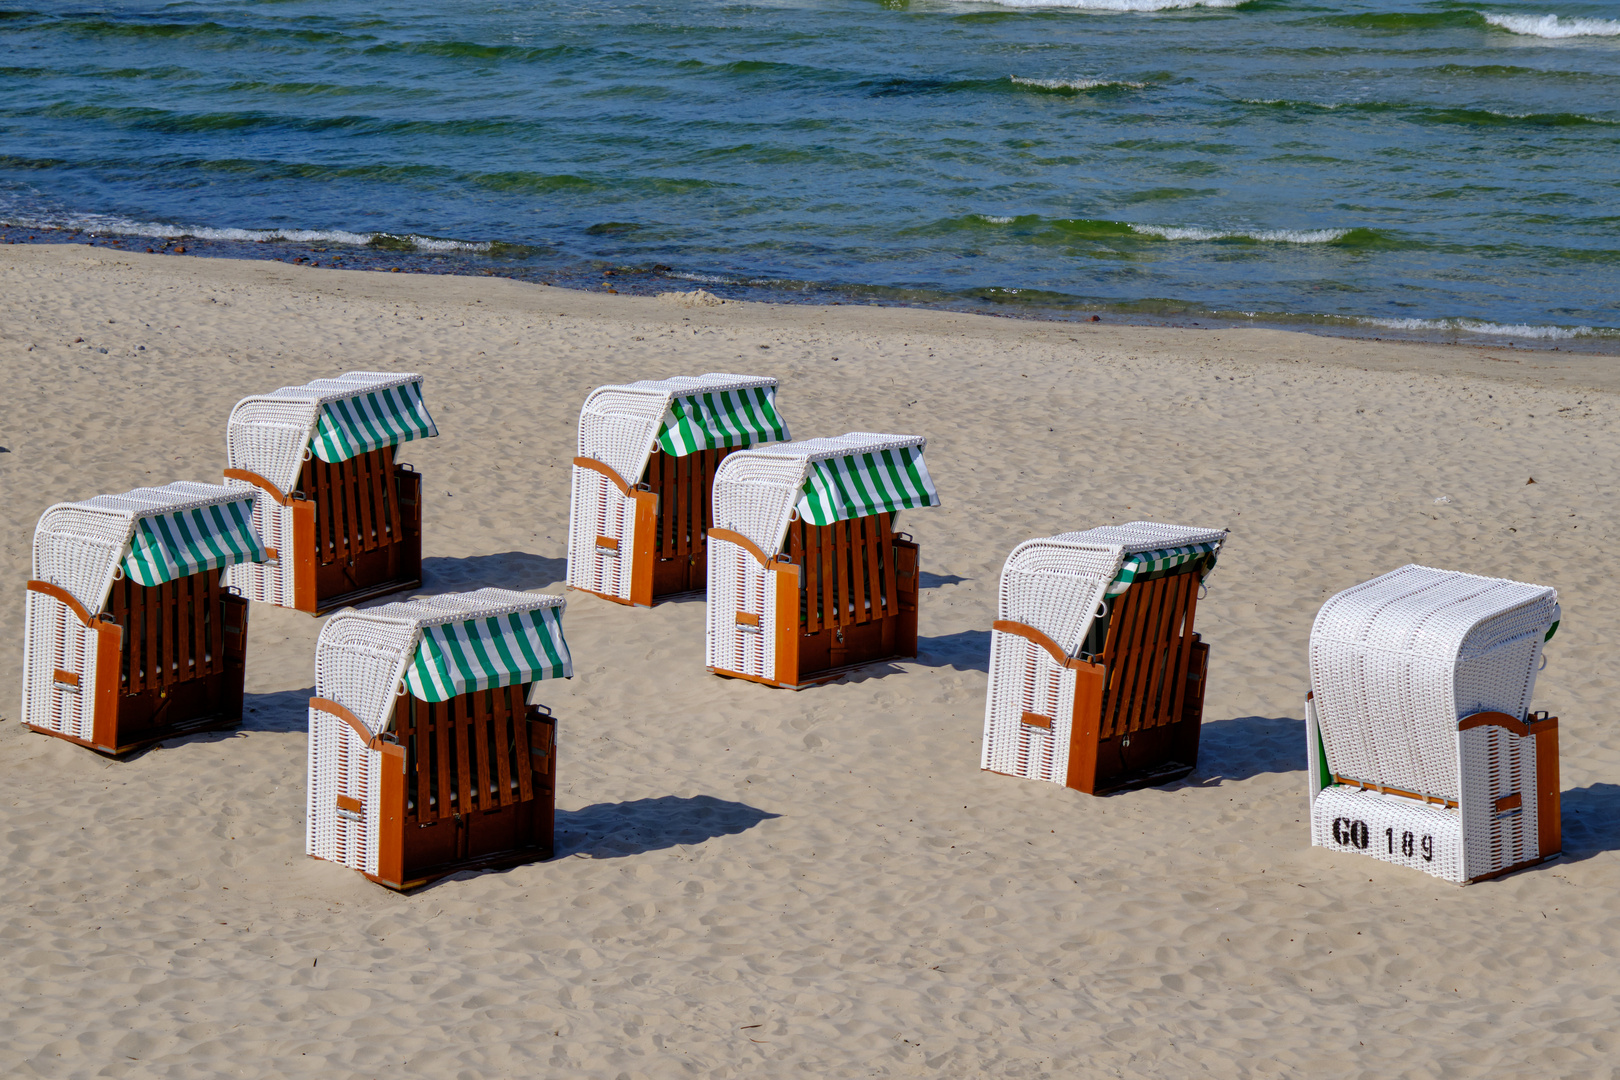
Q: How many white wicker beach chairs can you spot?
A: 7